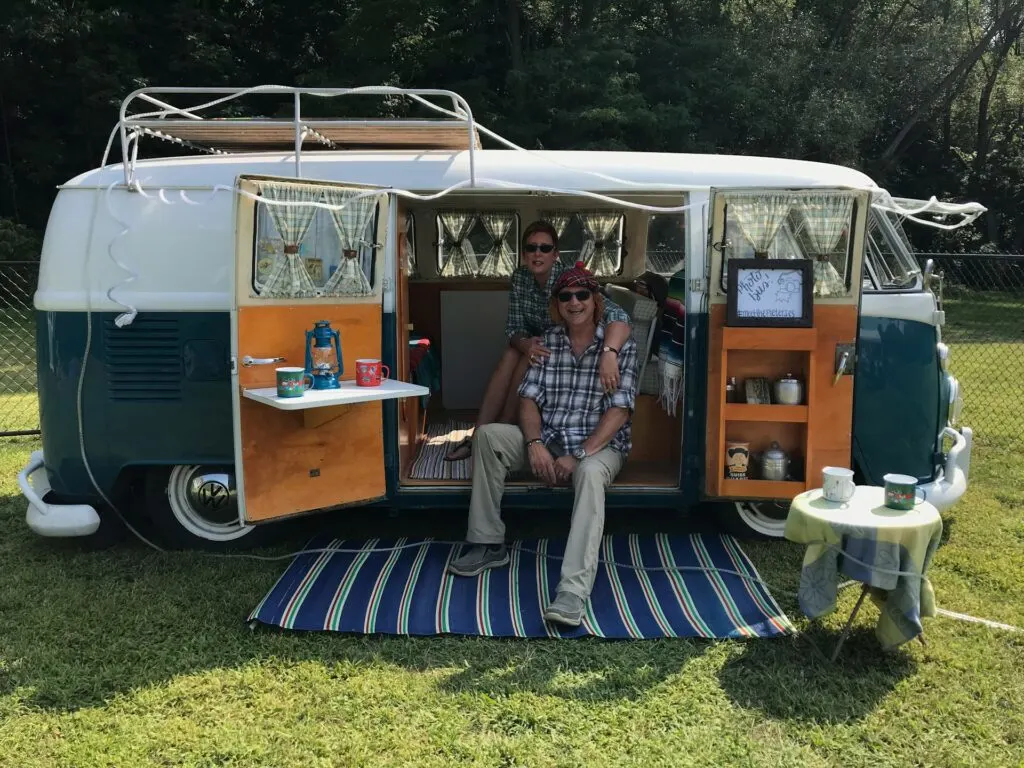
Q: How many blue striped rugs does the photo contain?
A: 1